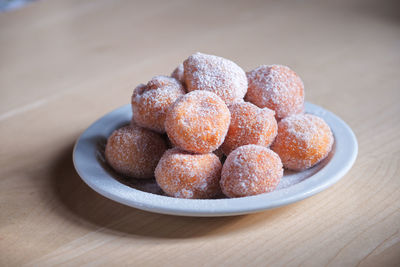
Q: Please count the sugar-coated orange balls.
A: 10